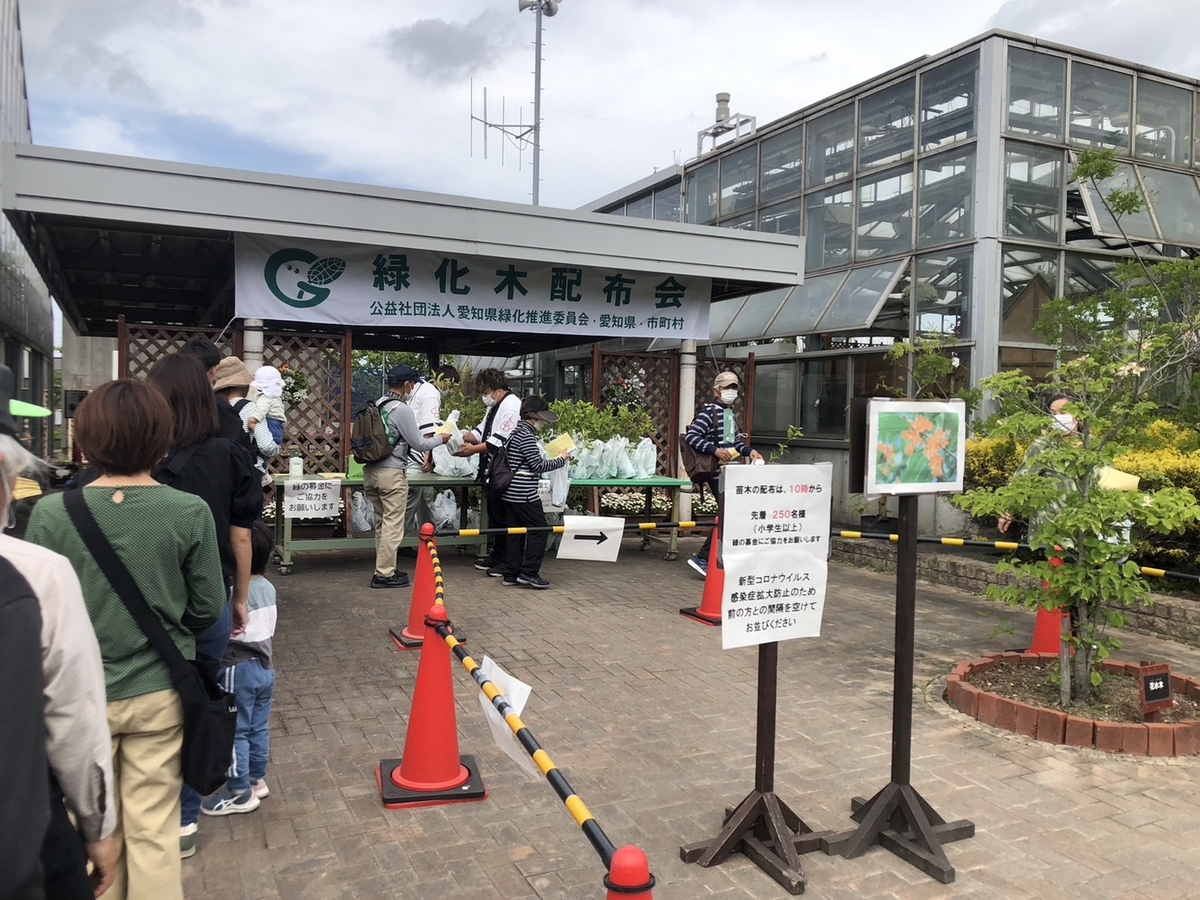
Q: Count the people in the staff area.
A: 2